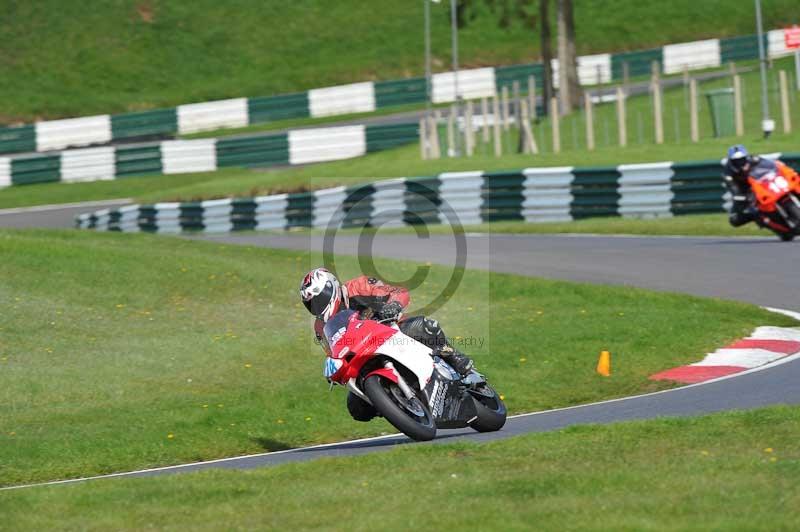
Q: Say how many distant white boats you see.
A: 0